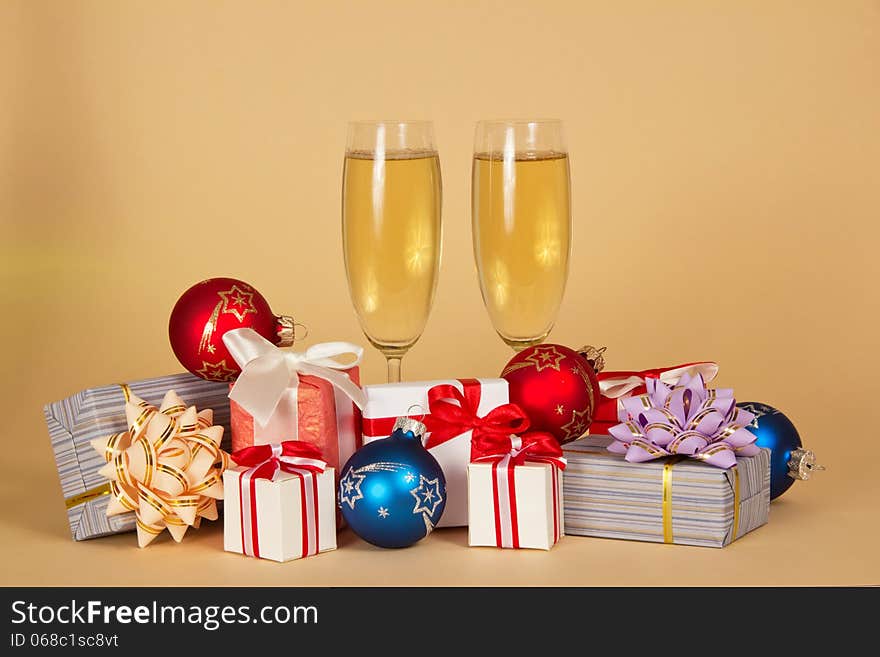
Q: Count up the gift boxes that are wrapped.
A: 7